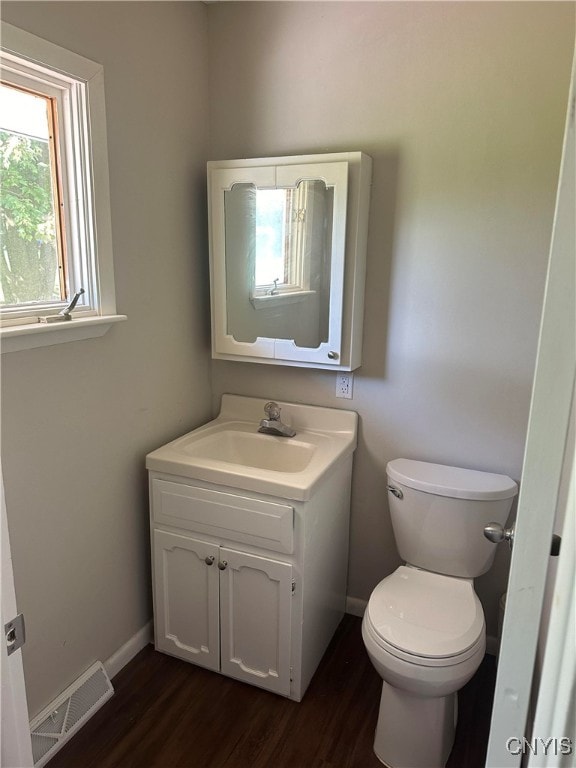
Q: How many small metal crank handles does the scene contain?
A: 1